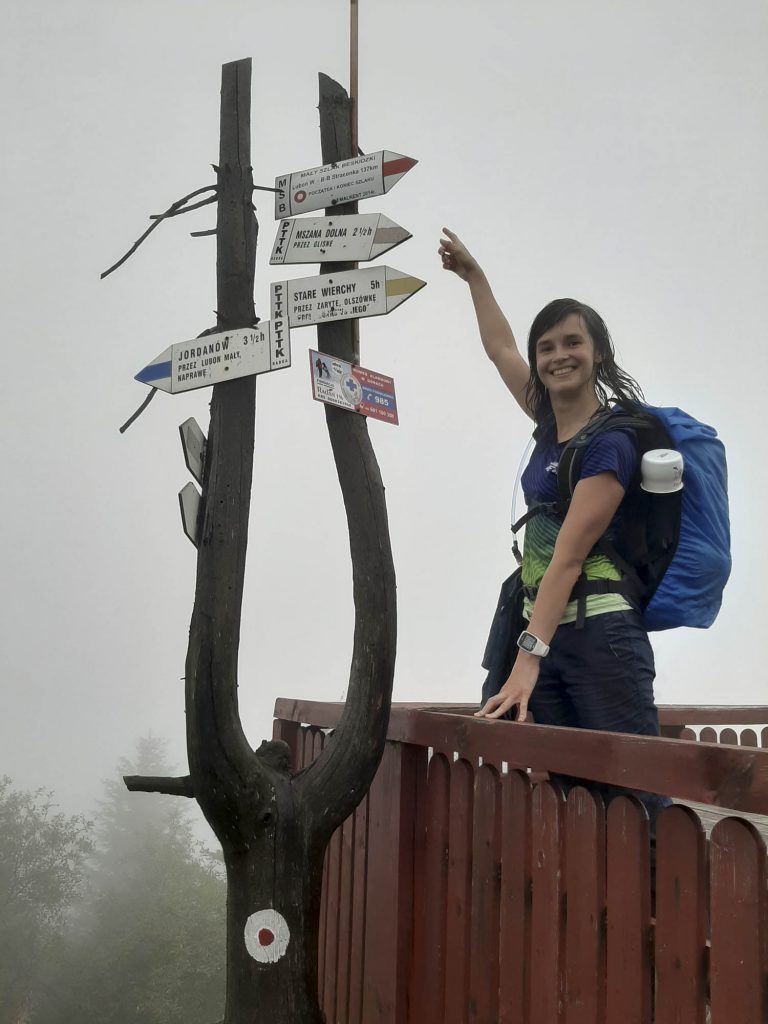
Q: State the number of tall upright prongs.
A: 2